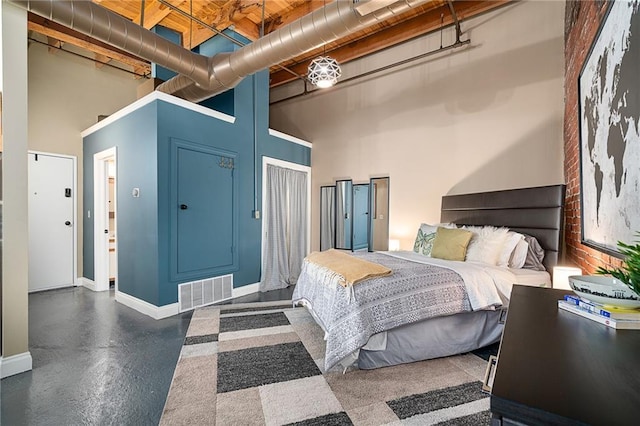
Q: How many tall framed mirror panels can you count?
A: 4